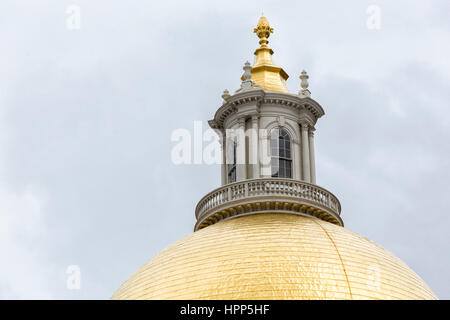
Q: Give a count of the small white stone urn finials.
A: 3